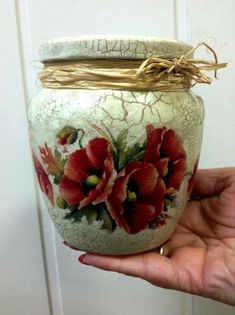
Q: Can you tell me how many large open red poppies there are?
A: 3